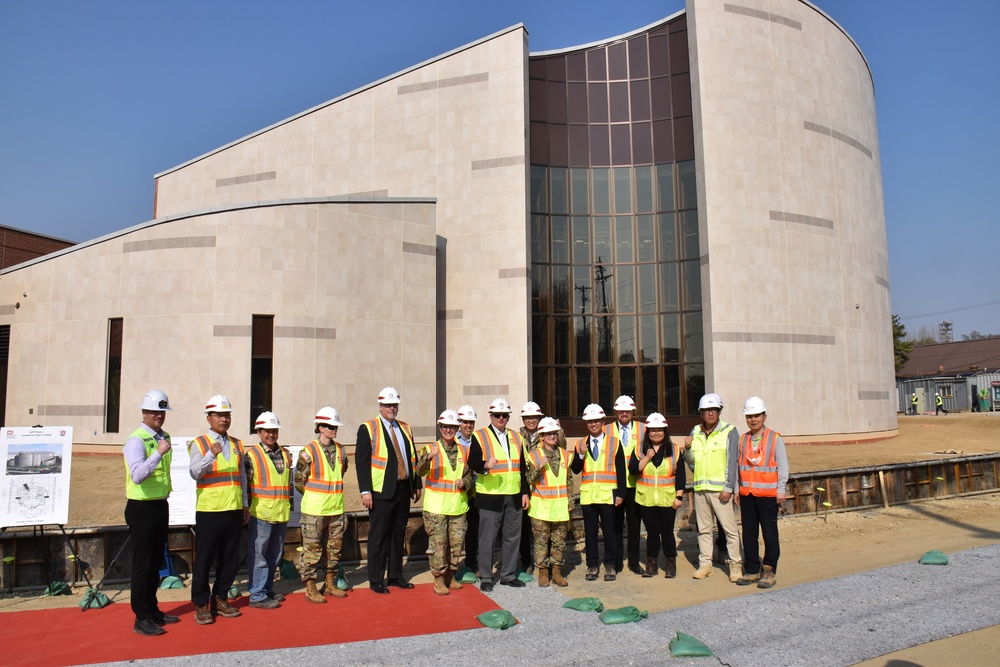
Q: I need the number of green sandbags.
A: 13